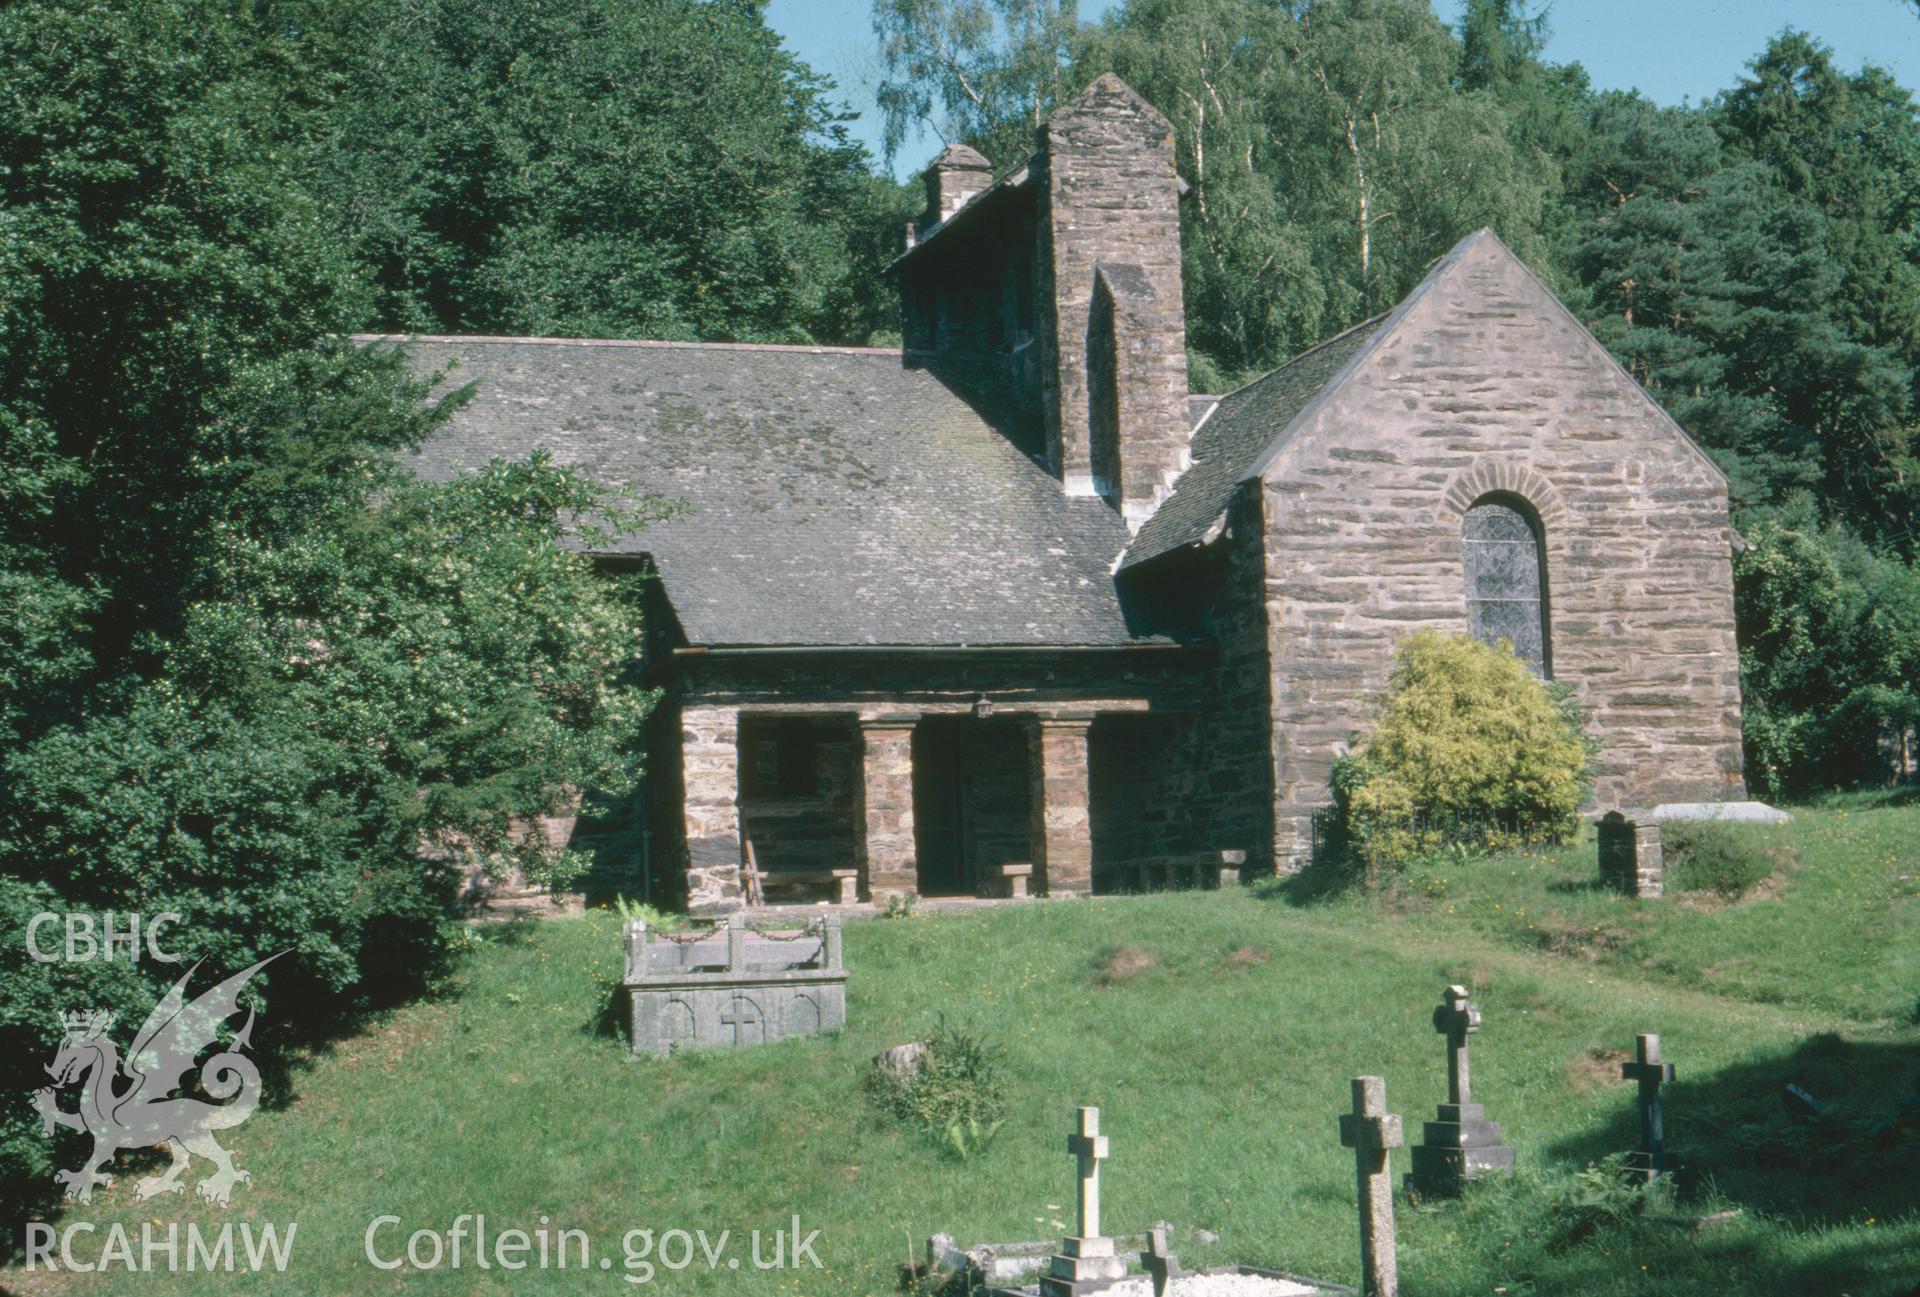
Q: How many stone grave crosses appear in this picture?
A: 5